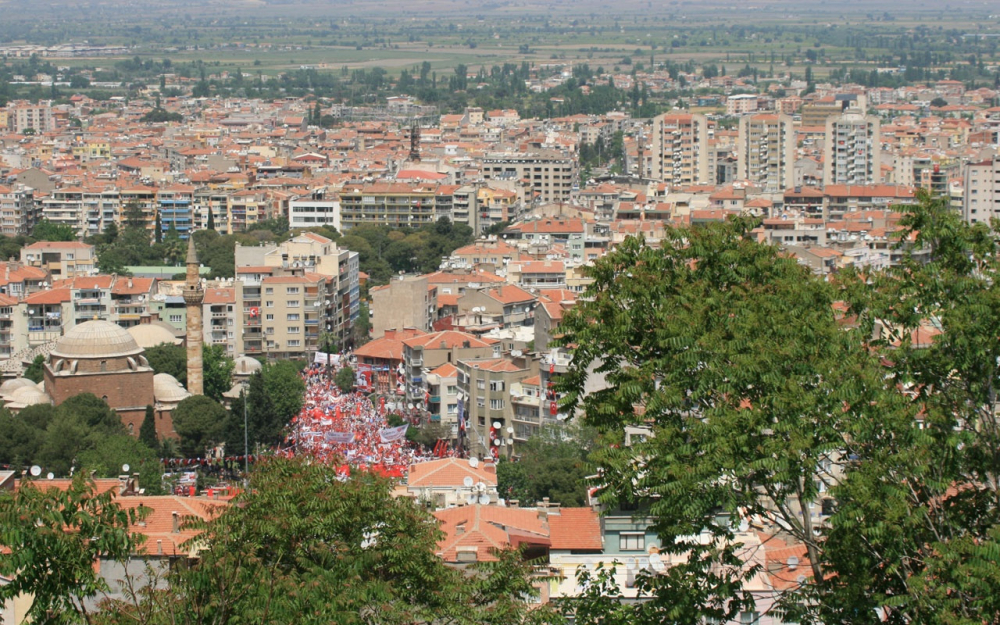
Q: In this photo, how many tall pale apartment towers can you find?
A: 3